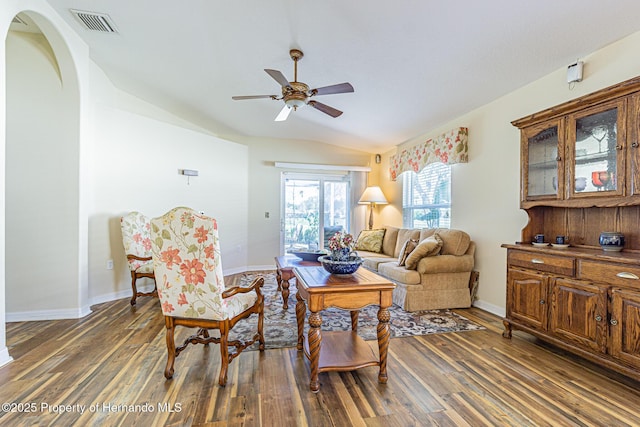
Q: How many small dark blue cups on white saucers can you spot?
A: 2